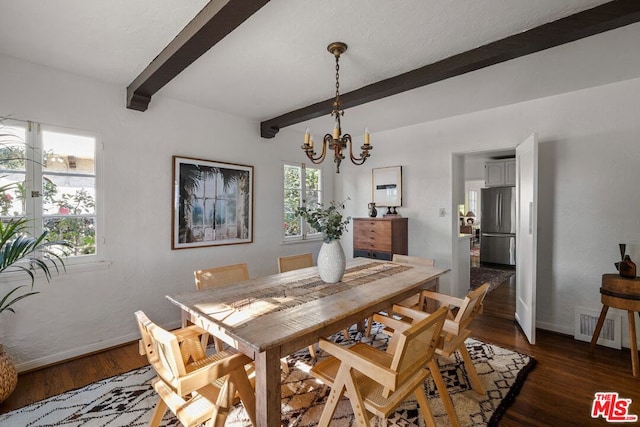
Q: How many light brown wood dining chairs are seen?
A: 6